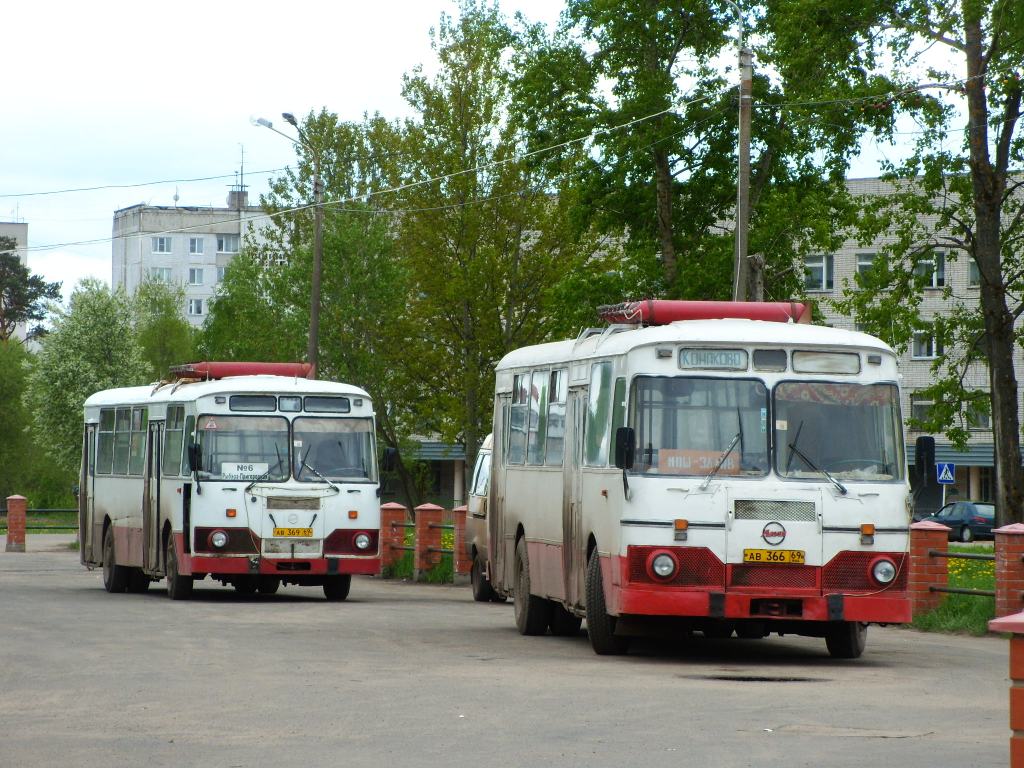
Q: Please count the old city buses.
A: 2